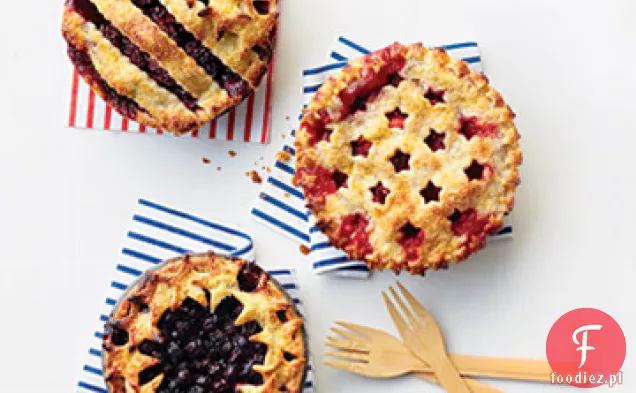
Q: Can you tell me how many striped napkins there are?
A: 3